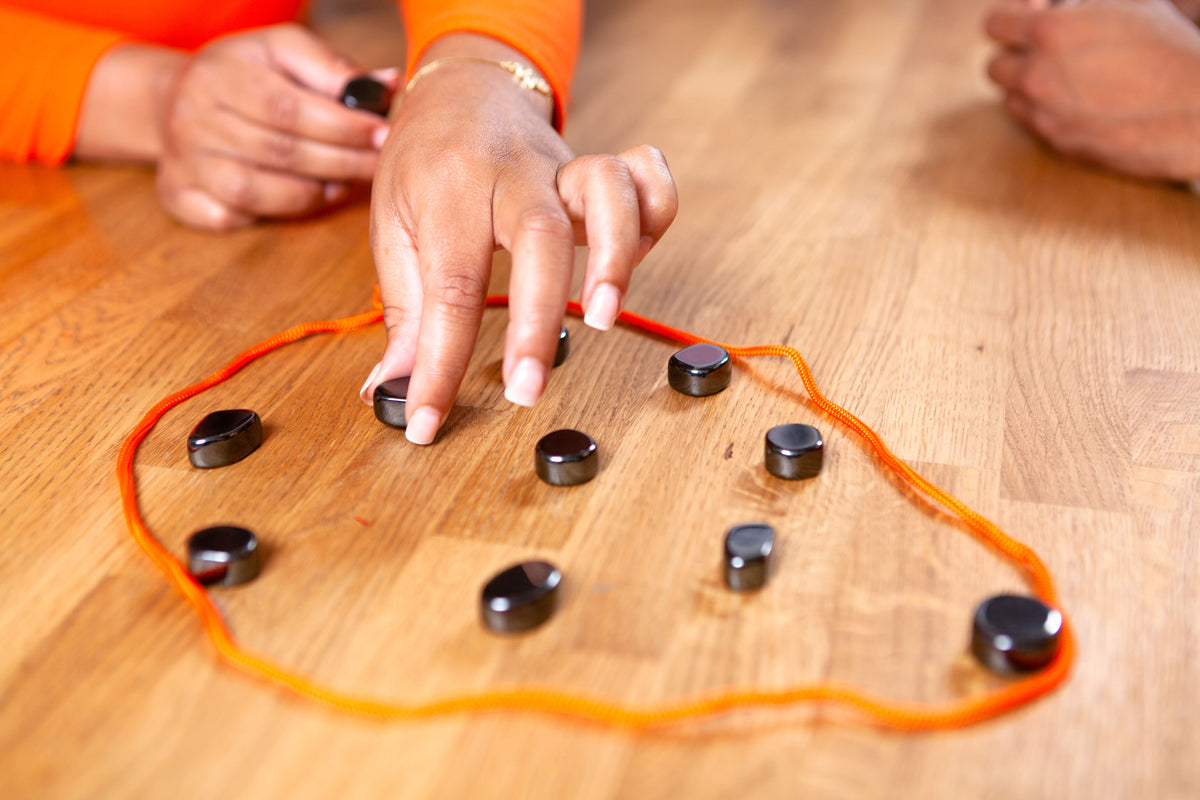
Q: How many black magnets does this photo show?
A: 11